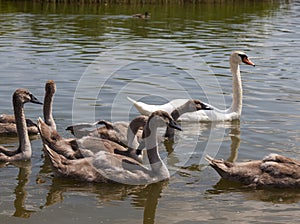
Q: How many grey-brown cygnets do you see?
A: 6